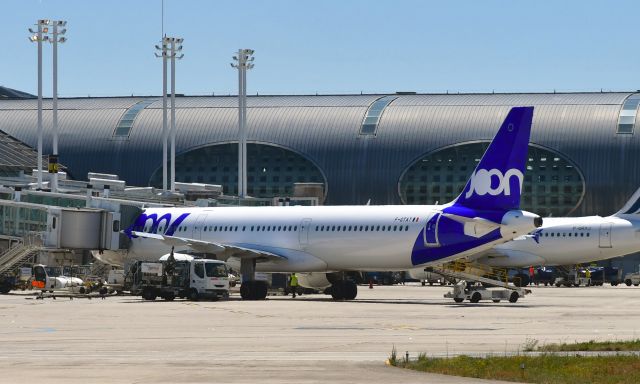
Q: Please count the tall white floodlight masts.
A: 6